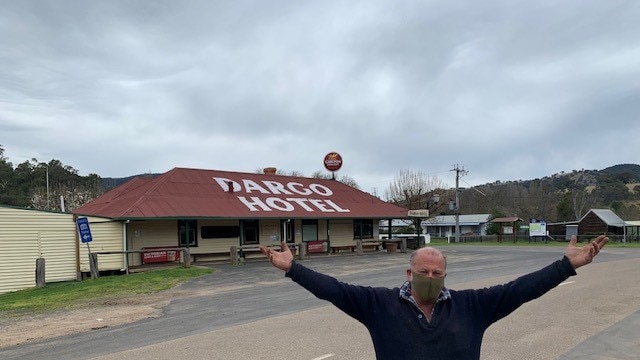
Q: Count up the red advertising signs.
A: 3